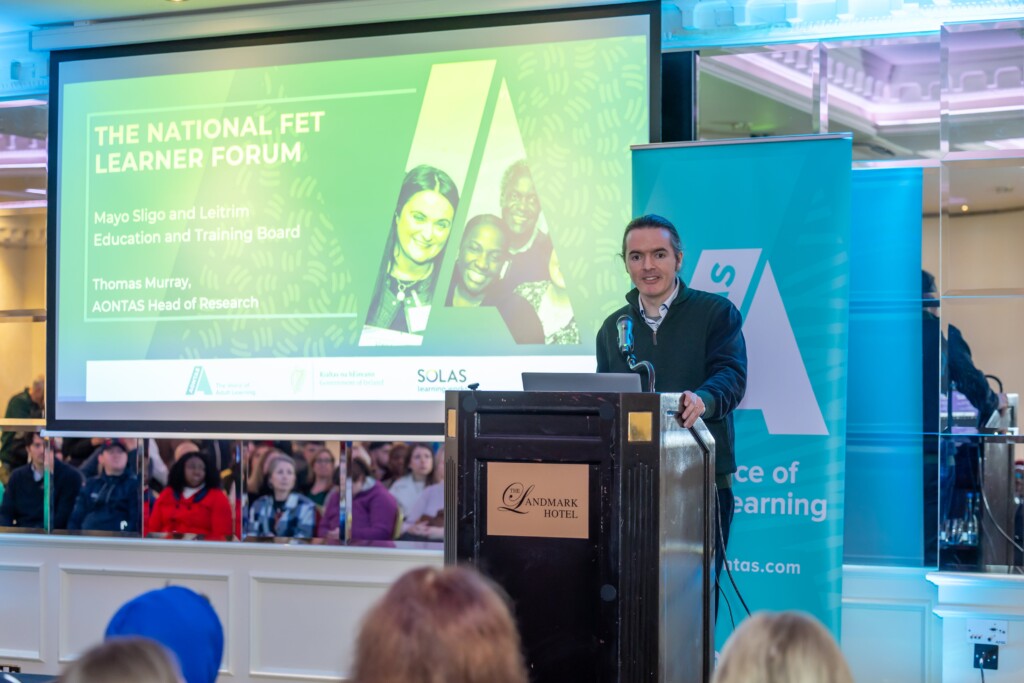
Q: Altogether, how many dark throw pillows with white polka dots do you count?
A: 0